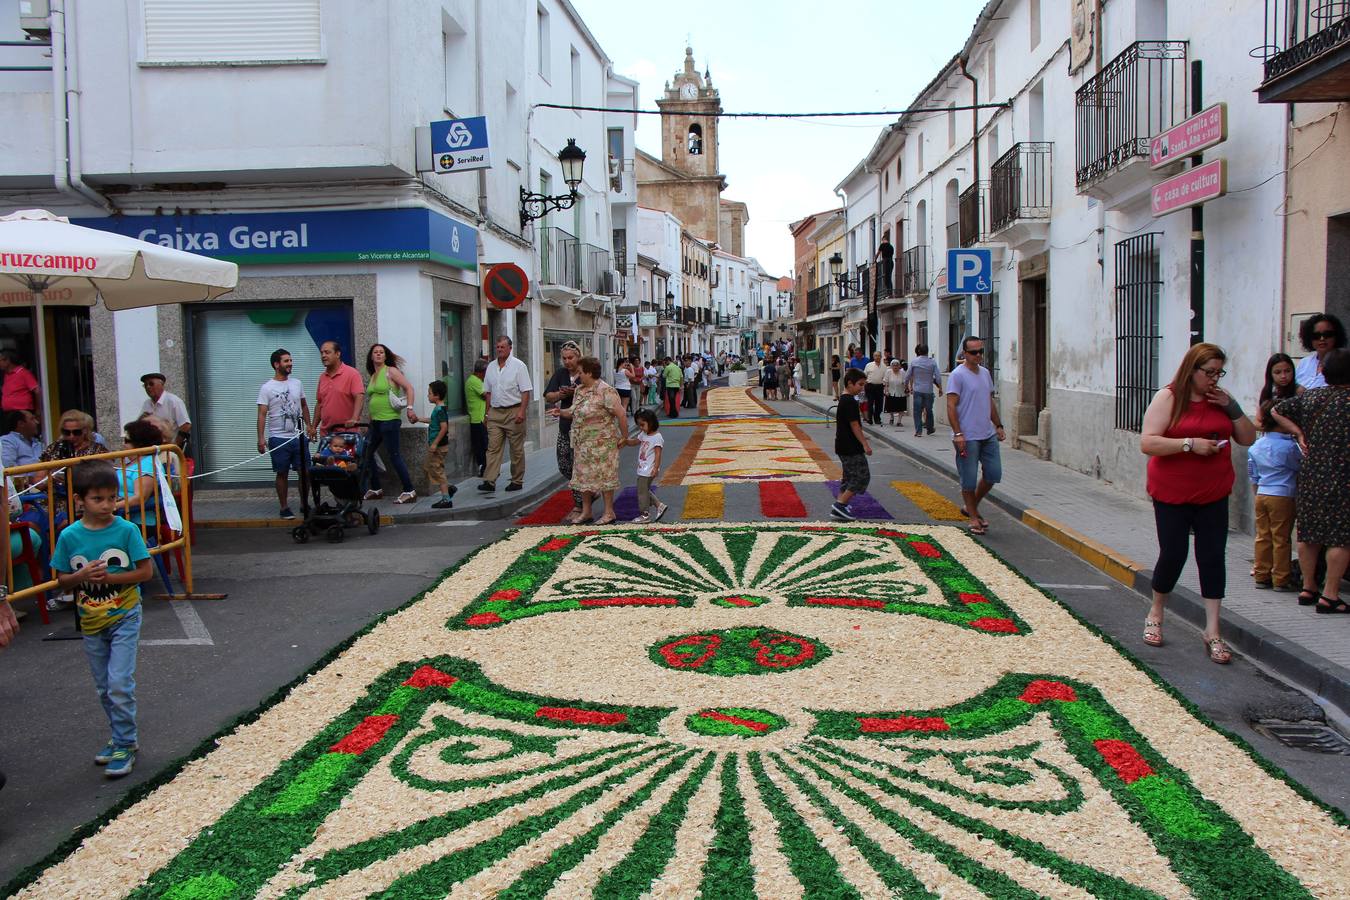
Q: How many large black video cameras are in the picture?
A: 0